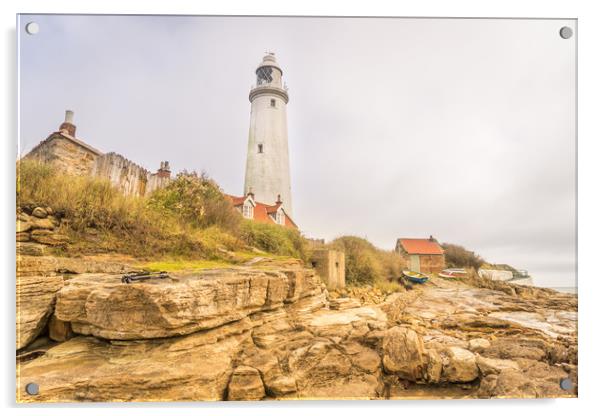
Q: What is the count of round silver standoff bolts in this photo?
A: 4